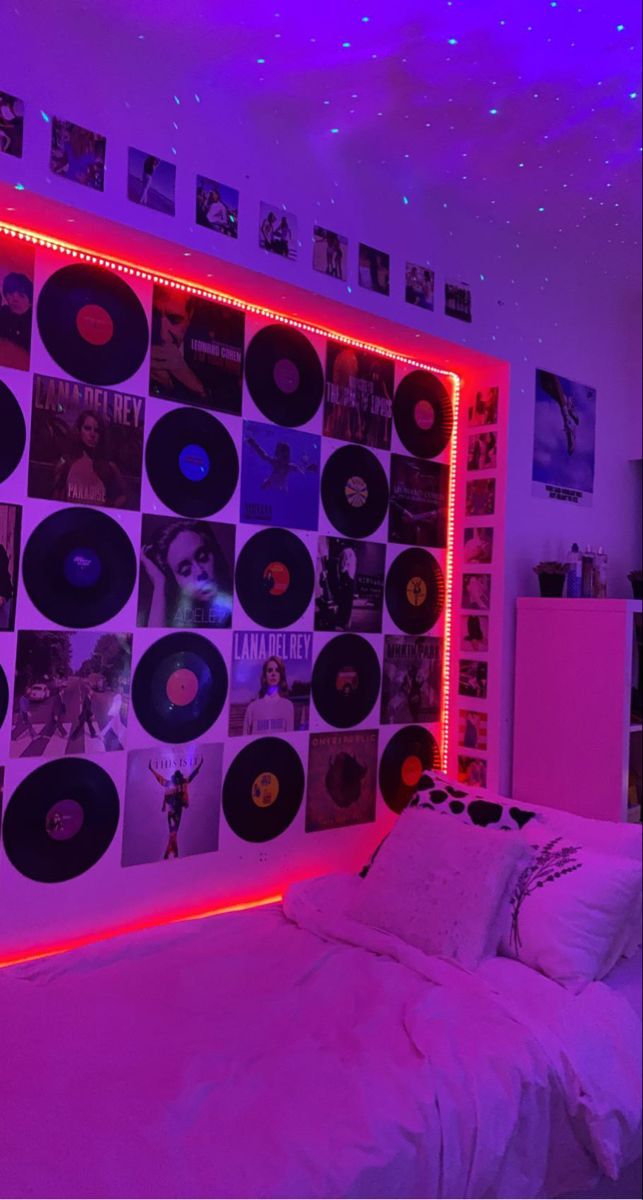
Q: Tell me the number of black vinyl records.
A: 15